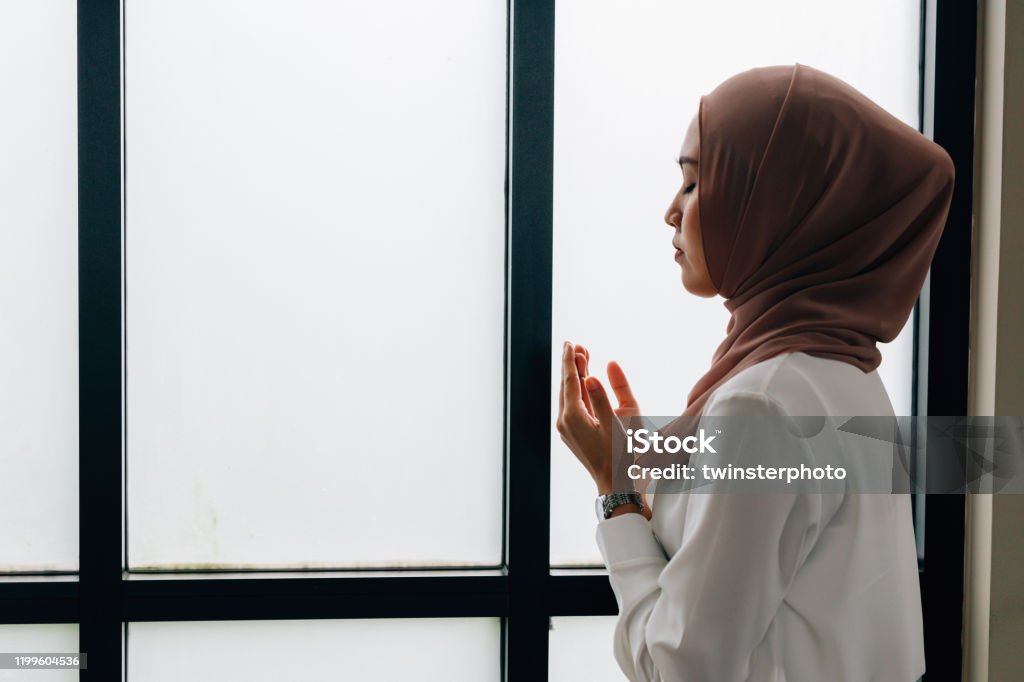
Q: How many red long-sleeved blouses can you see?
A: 0